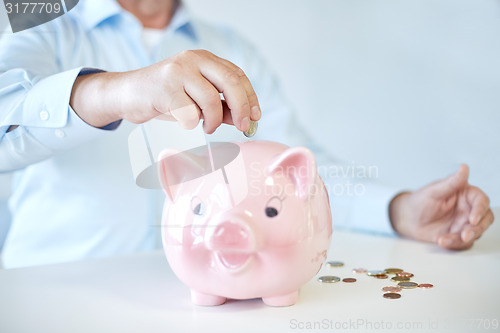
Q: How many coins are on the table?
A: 13